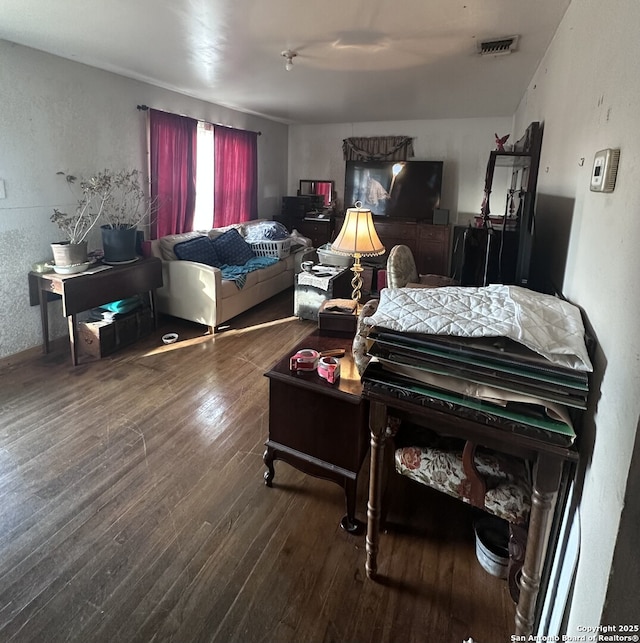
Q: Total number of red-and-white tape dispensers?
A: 2